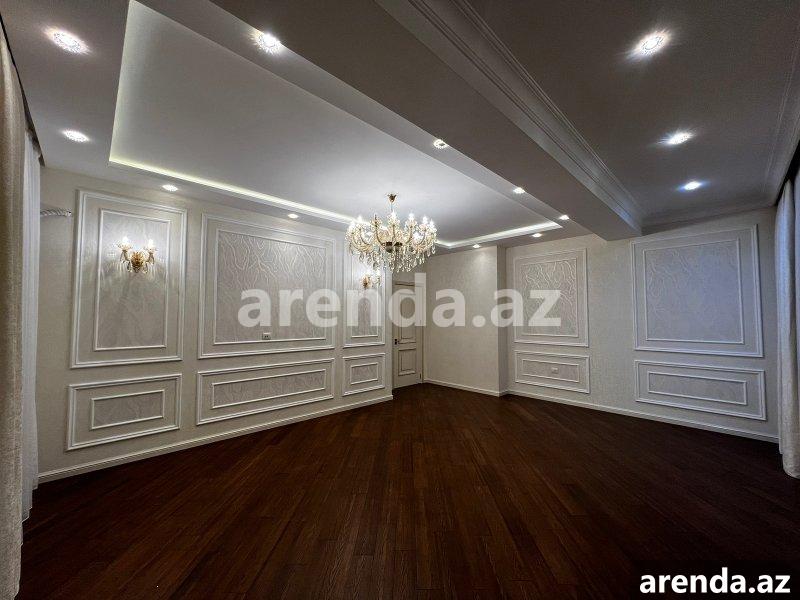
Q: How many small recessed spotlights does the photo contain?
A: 13